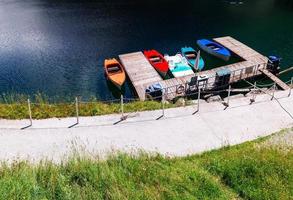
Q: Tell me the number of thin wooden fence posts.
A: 9